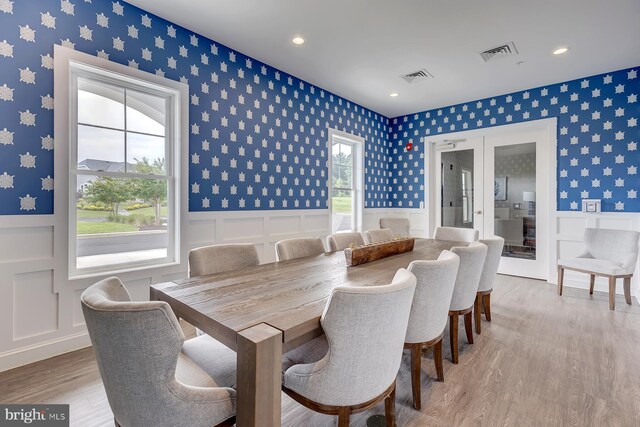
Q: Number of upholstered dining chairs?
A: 12